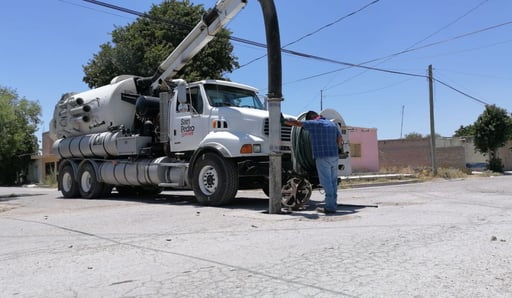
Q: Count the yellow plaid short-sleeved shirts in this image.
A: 0